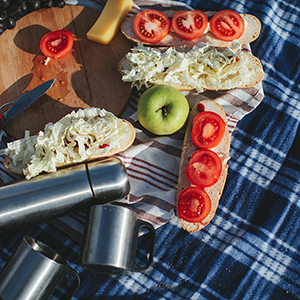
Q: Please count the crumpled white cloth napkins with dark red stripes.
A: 1